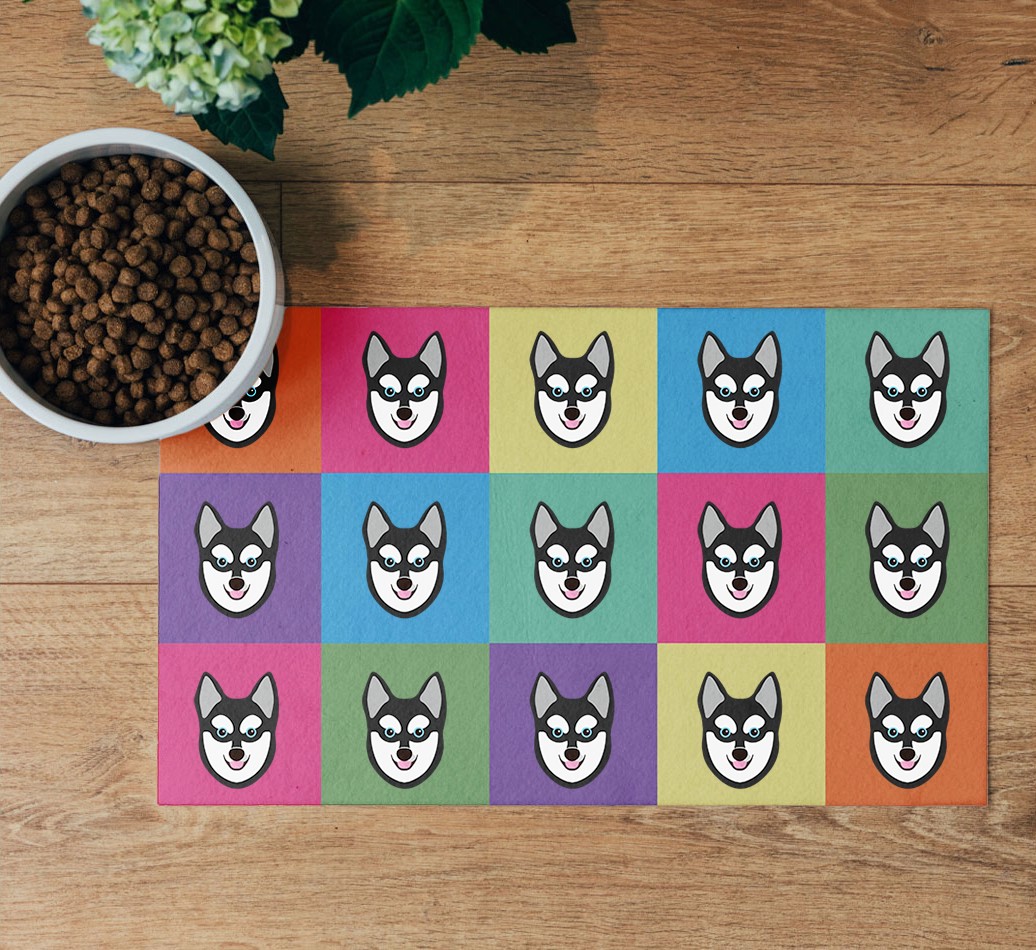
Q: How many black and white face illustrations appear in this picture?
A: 15